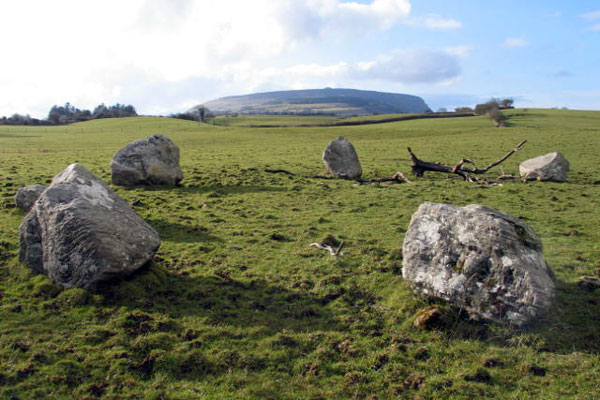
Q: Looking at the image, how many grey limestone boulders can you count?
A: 6